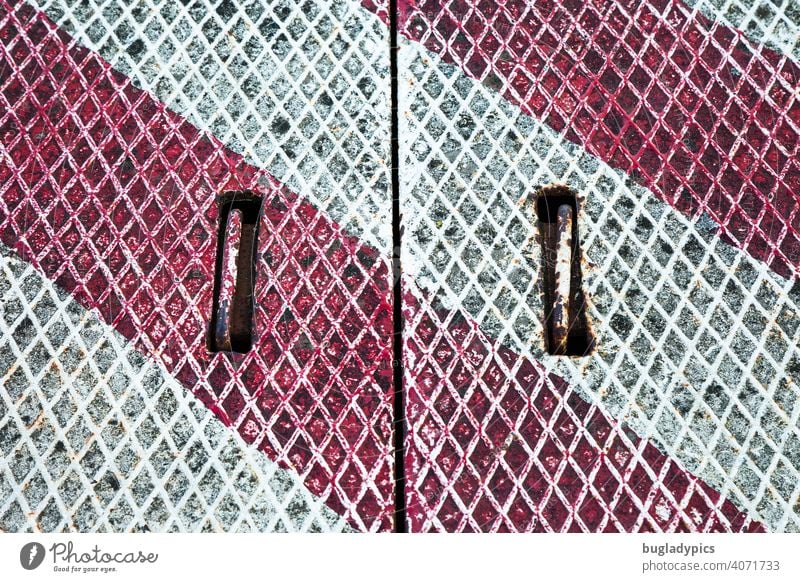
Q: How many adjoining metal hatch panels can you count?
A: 2